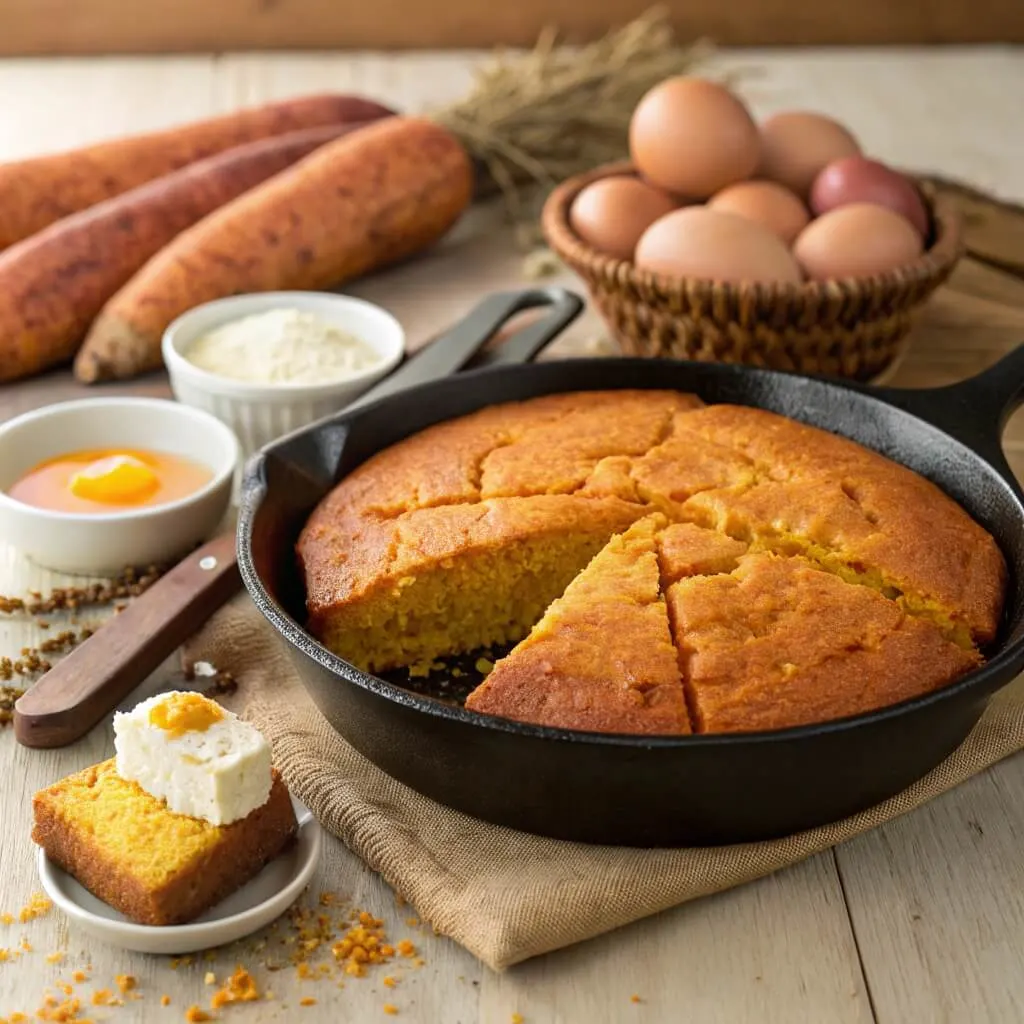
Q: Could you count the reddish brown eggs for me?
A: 1